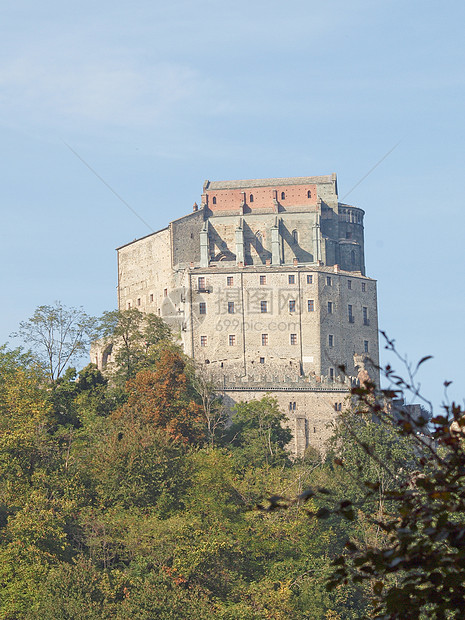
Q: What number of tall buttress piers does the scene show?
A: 4